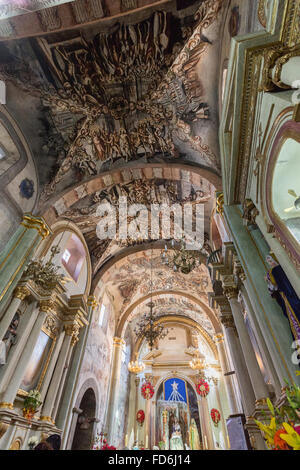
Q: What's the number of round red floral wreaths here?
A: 4